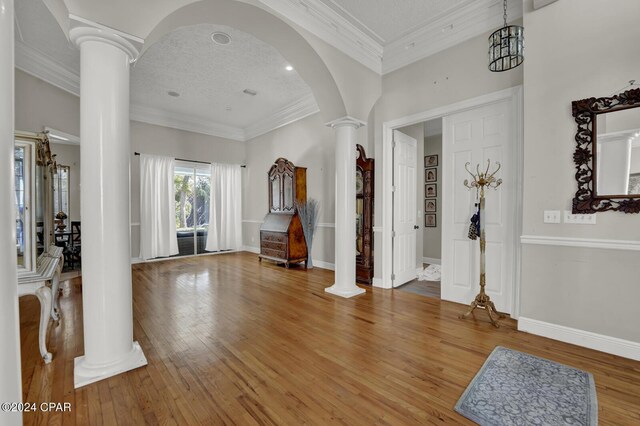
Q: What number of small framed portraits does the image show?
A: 5